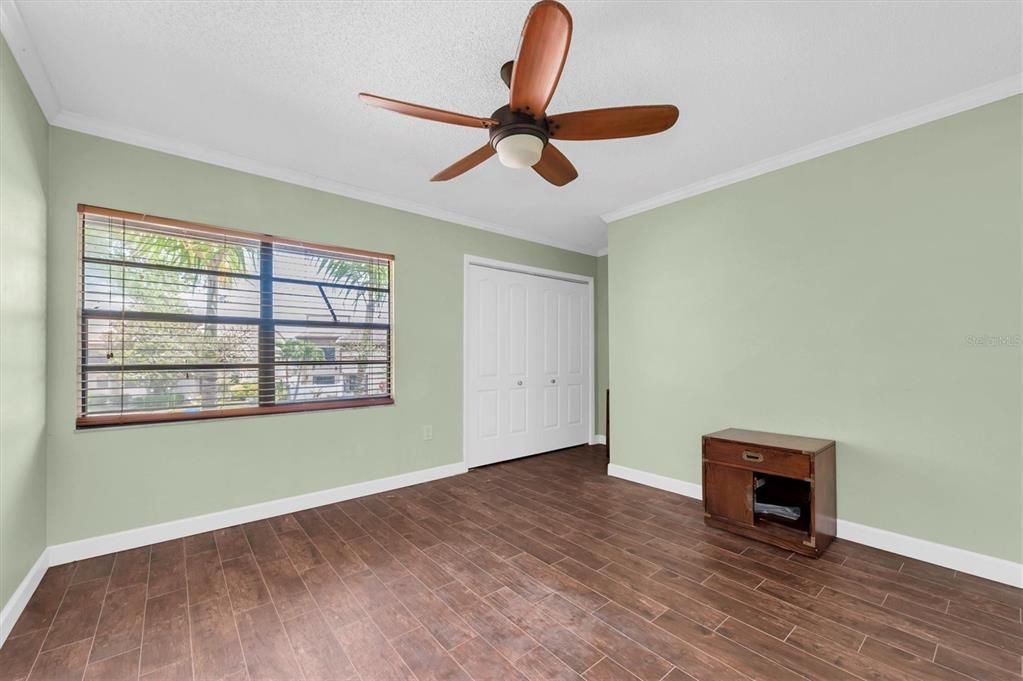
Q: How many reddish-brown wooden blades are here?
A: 5